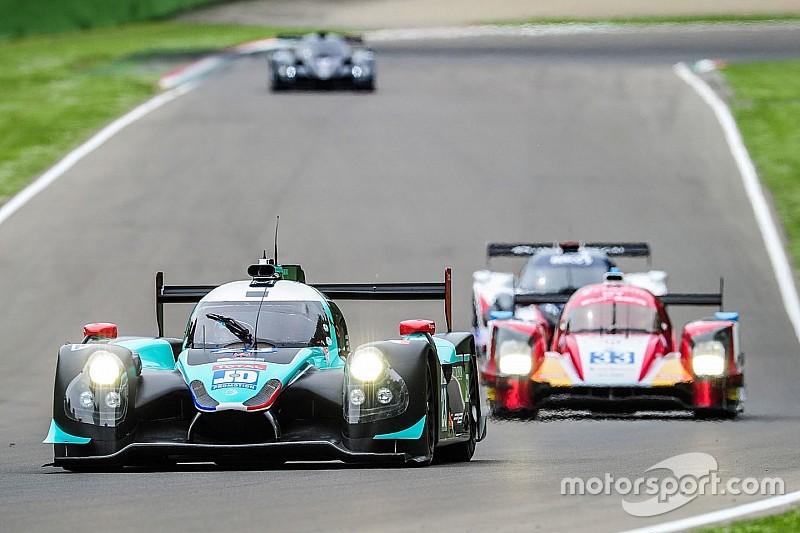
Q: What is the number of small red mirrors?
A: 2